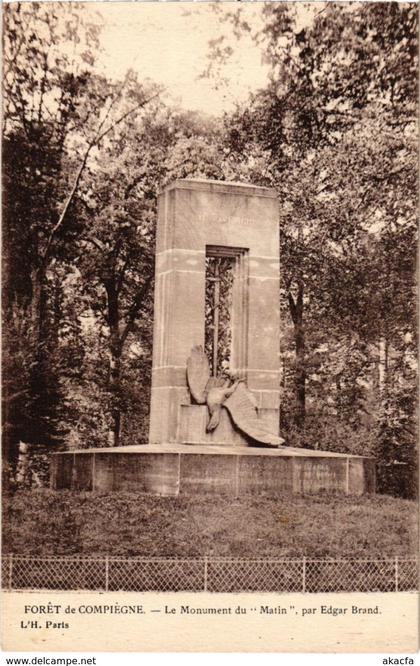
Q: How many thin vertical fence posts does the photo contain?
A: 5